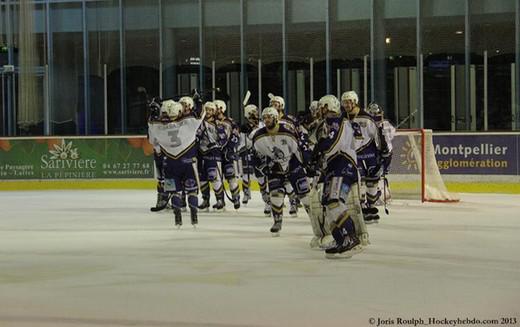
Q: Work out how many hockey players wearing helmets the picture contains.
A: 12